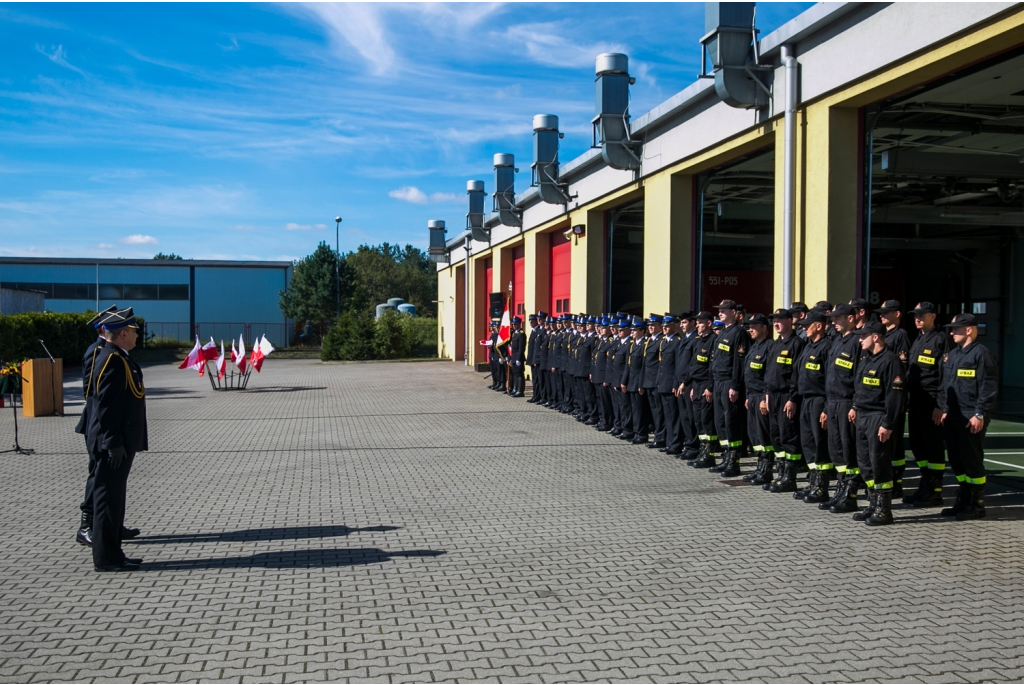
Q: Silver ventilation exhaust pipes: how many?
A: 6